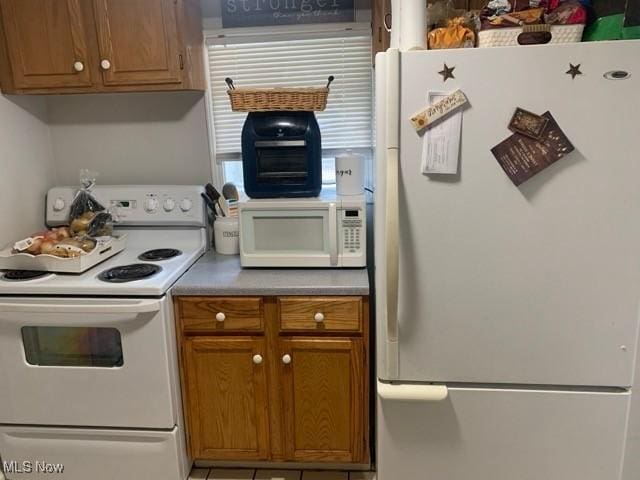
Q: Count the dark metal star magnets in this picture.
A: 2